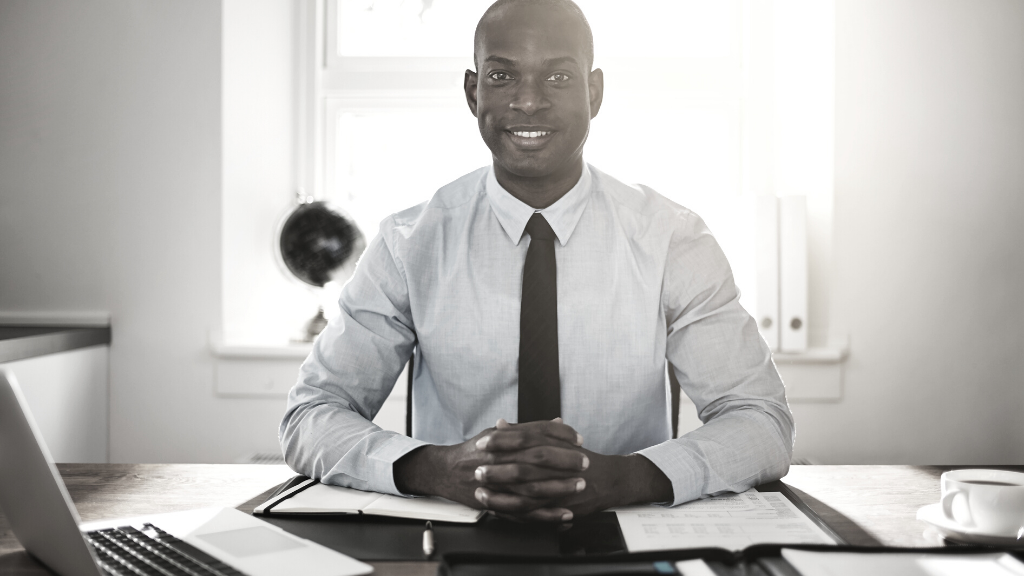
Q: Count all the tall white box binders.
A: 2